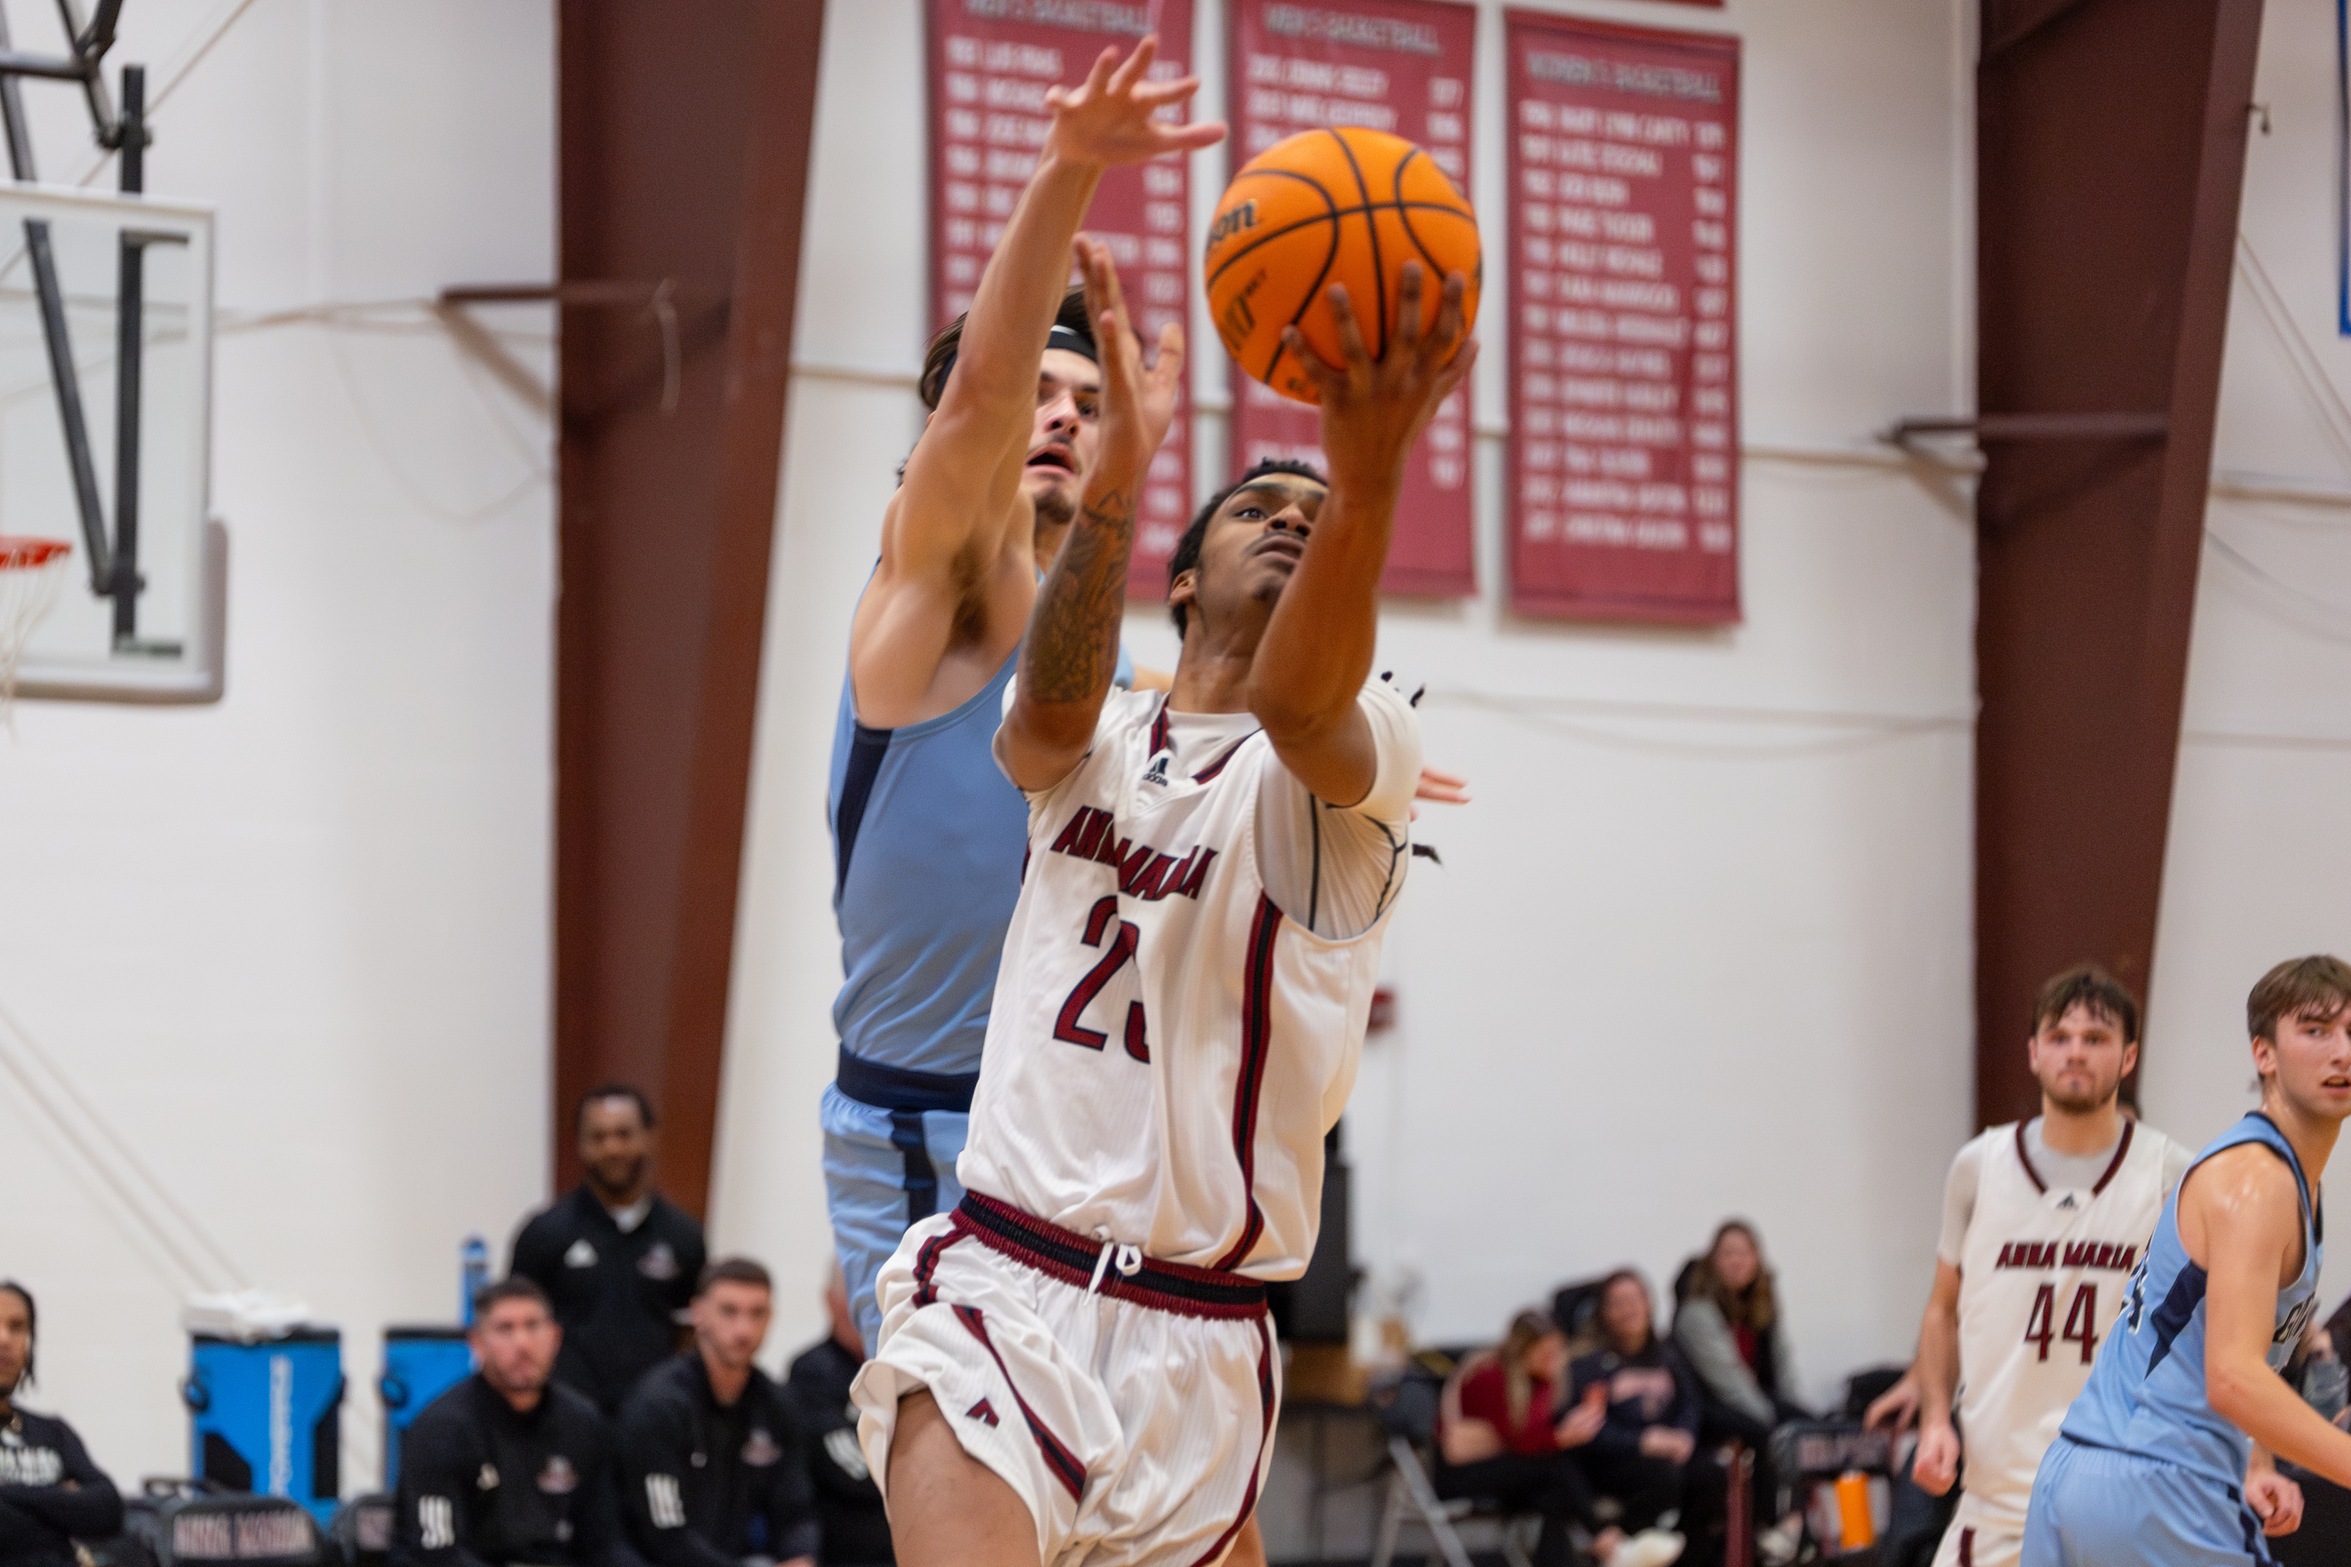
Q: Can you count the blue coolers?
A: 2